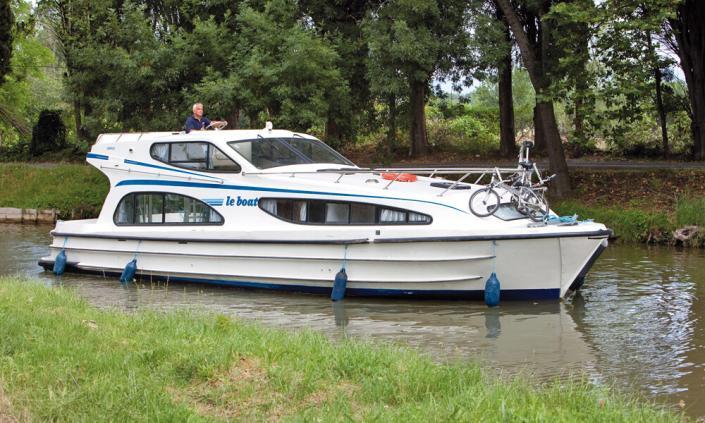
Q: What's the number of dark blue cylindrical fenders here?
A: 4